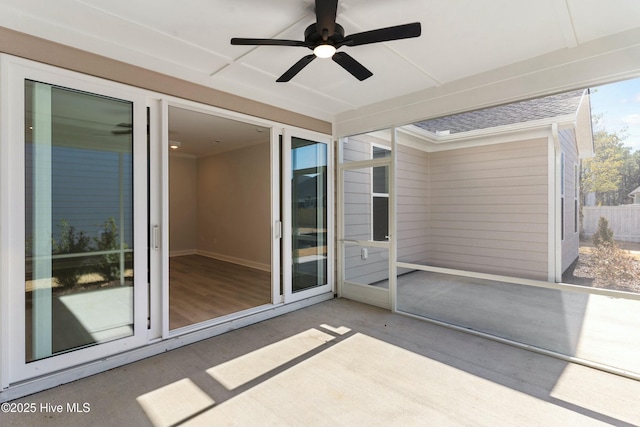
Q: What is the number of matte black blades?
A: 5